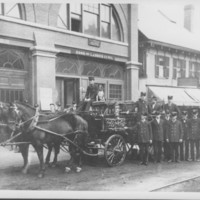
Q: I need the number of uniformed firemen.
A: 10